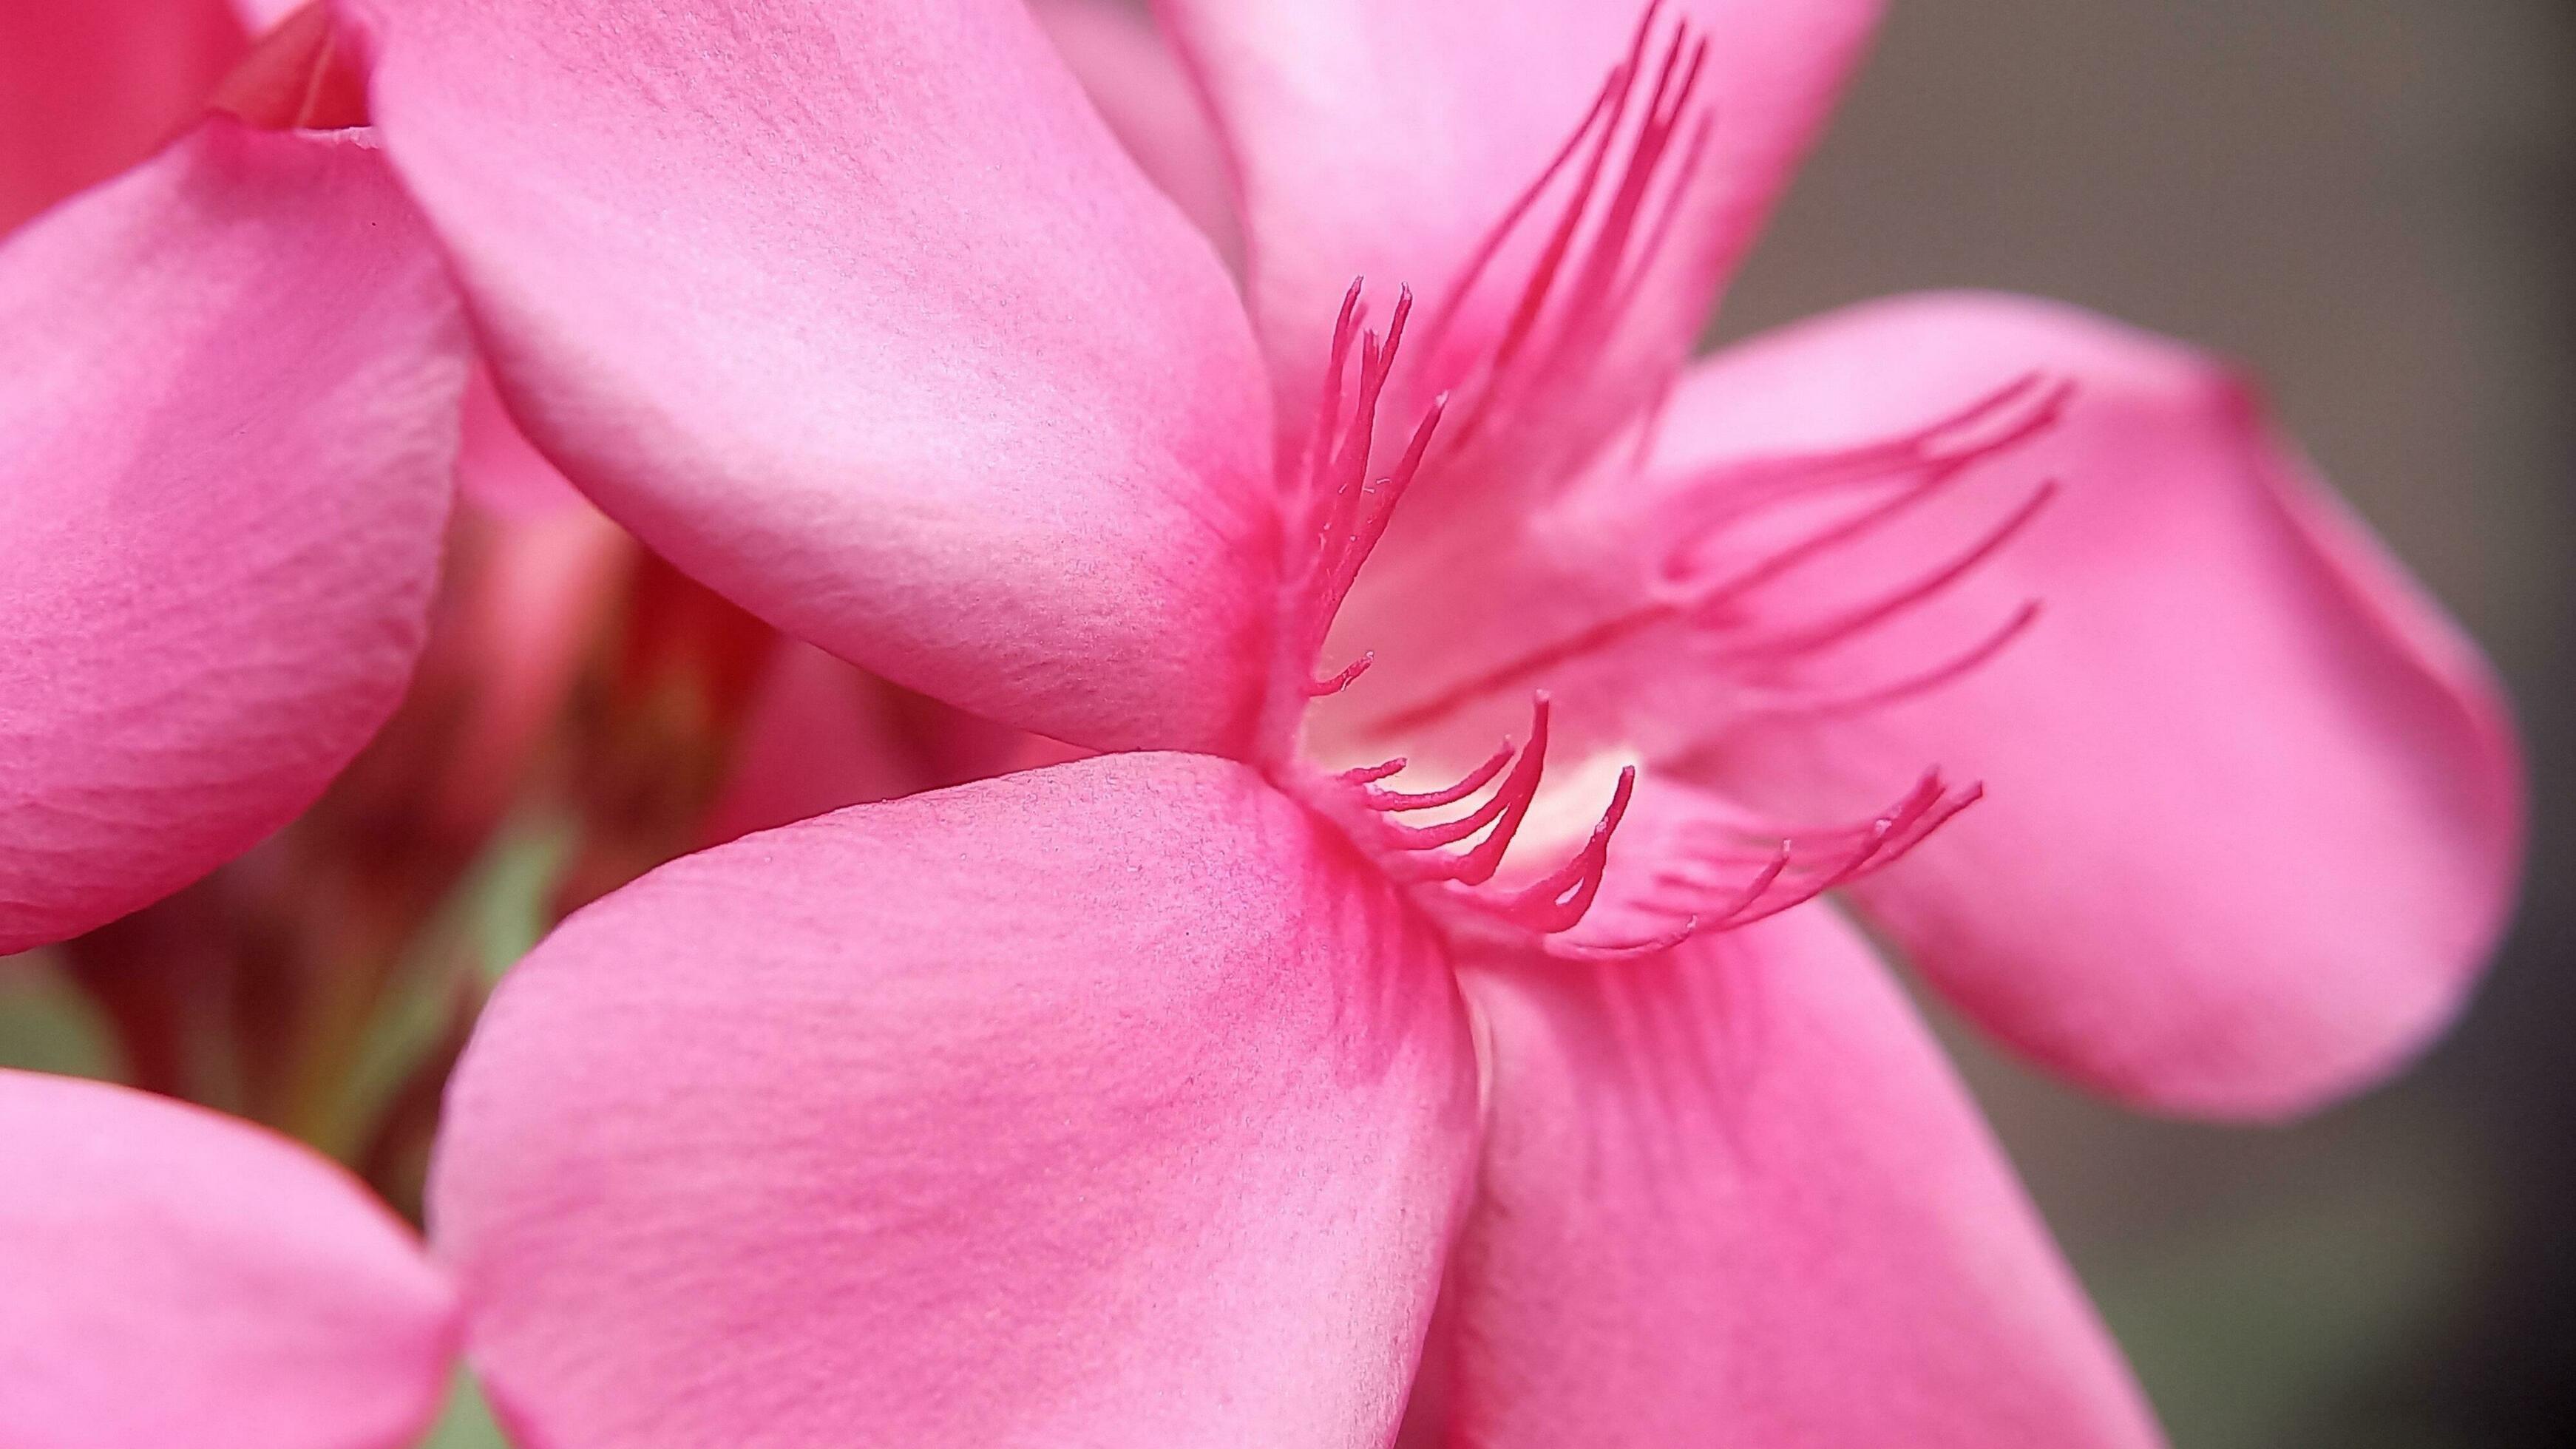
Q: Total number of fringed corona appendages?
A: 5